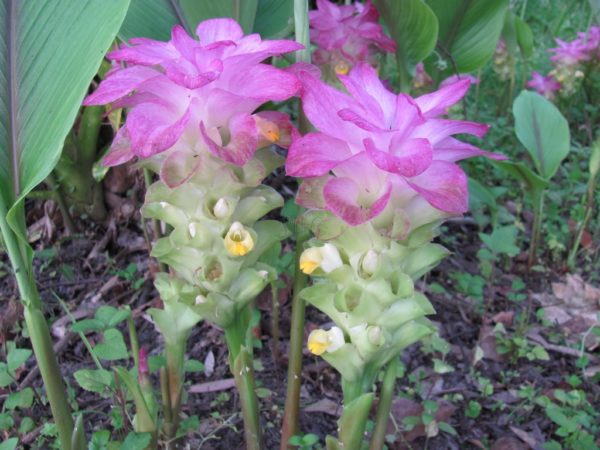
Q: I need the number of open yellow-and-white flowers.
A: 3